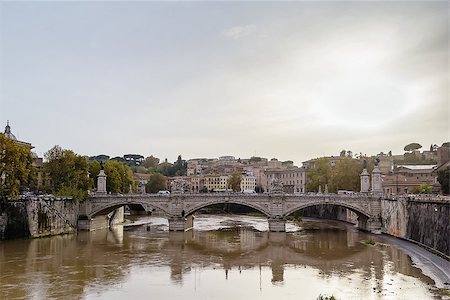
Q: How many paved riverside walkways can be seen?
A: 1